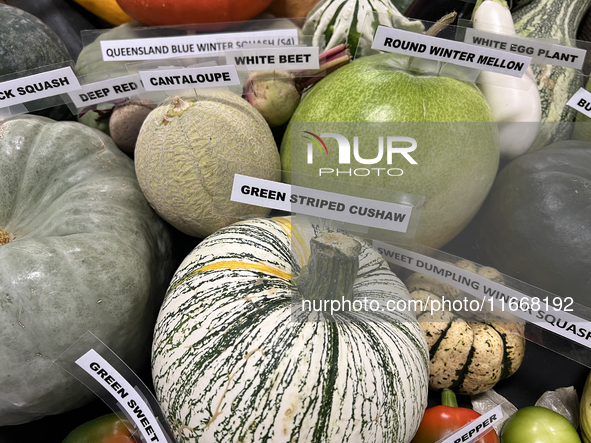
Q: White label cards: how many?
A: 12